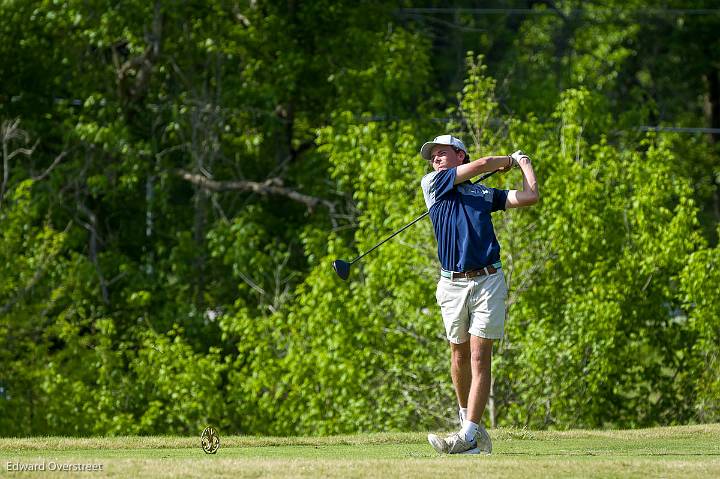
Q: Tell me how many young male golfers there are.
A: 1